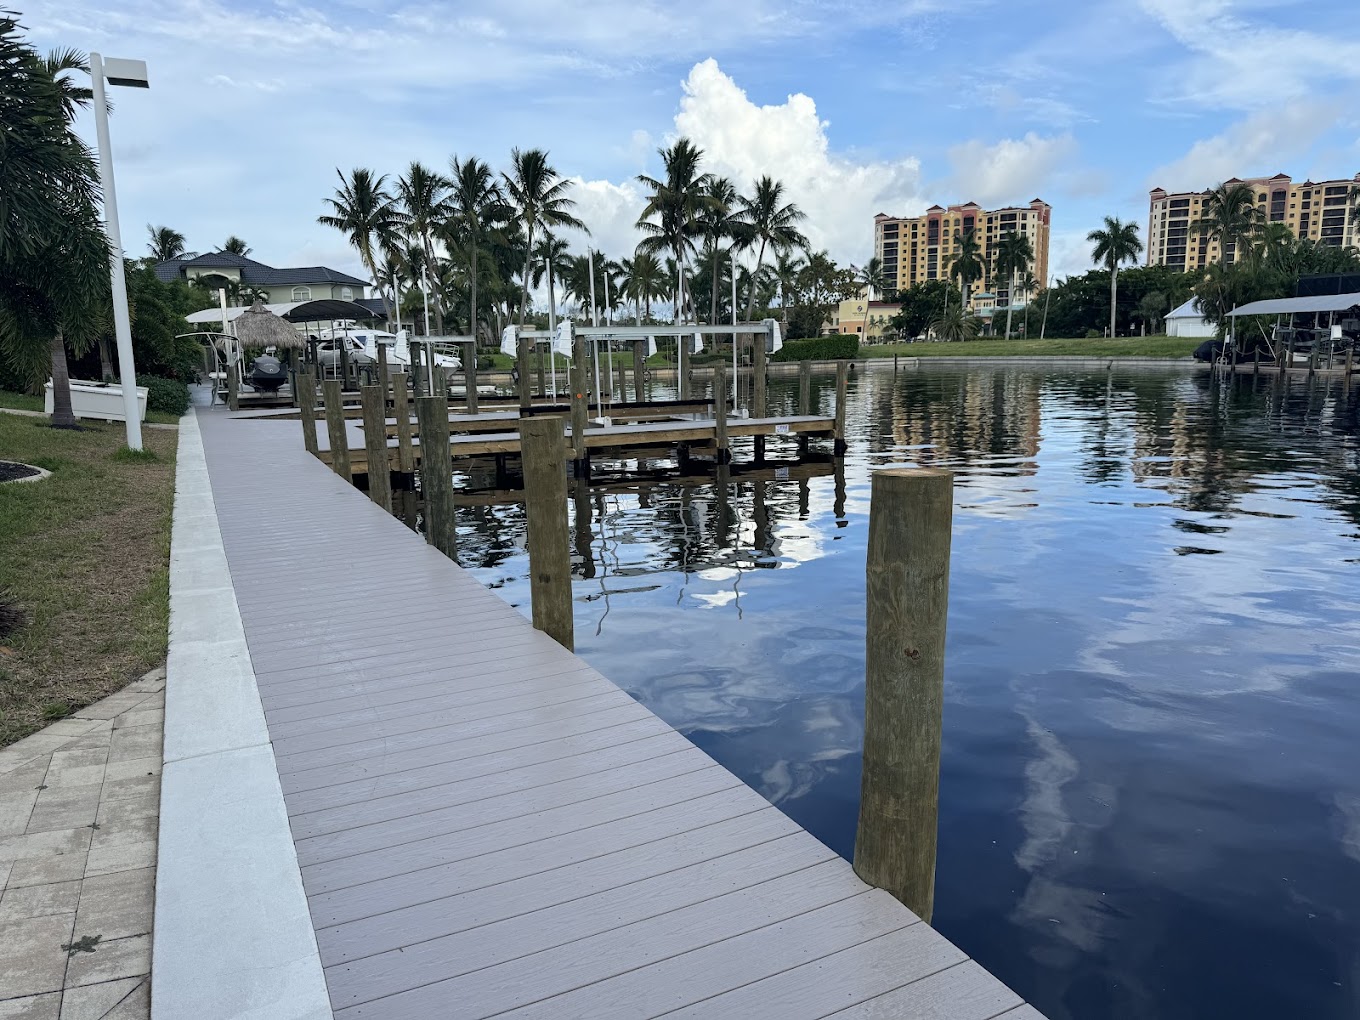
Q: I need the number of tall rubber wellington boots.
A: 0